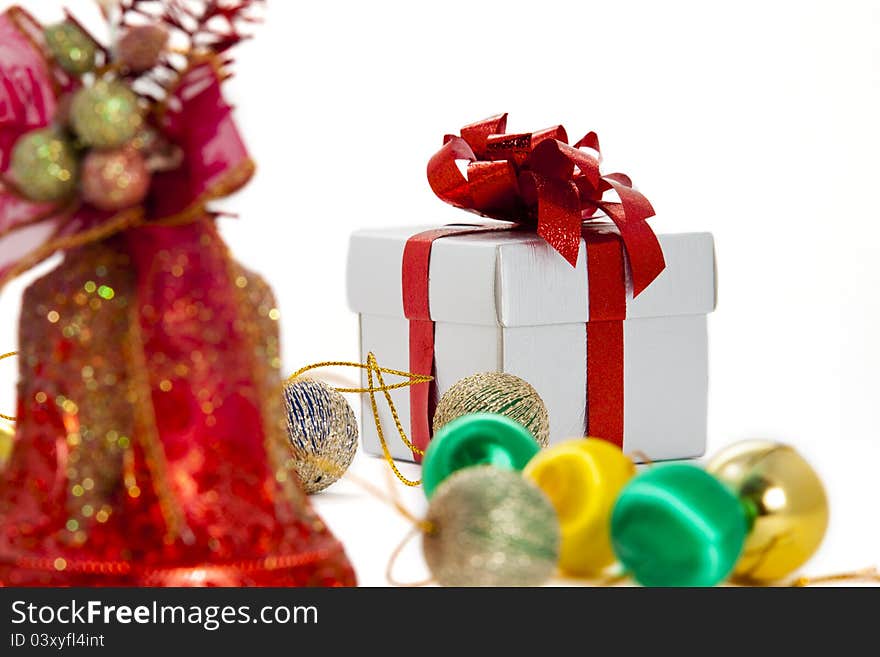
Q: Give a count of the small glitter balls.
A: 5